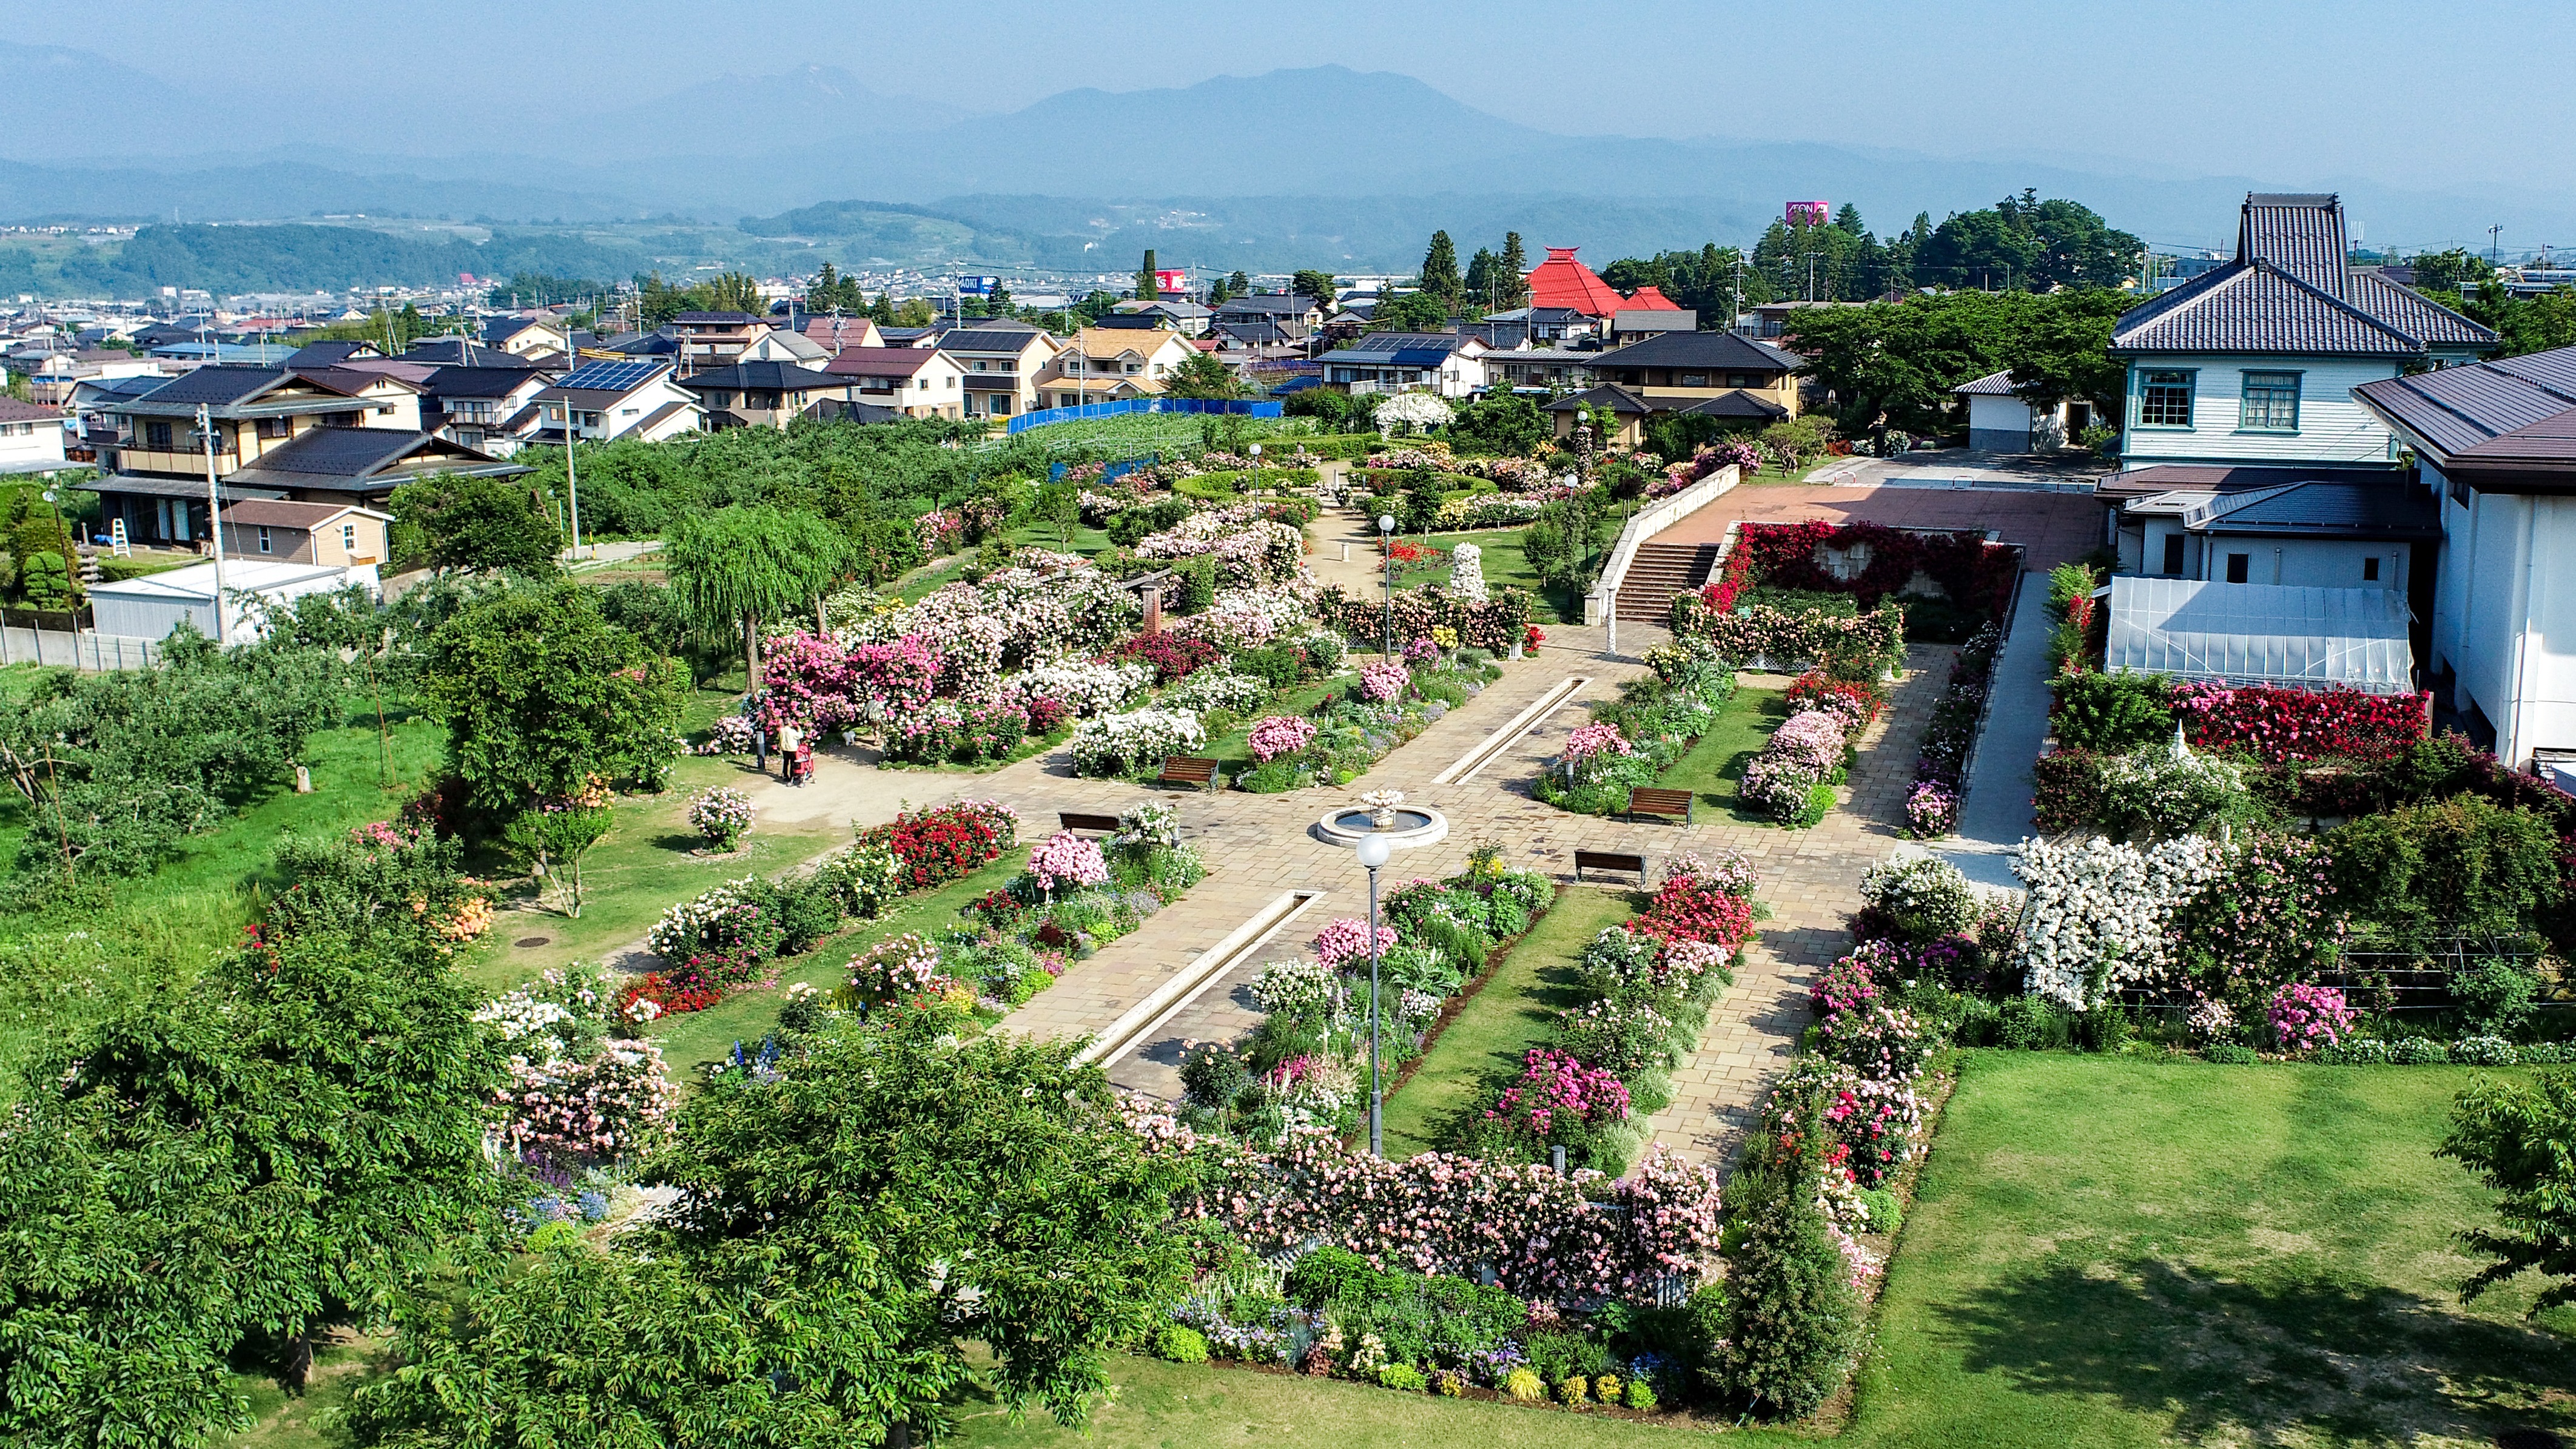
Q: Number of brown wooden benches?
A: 4